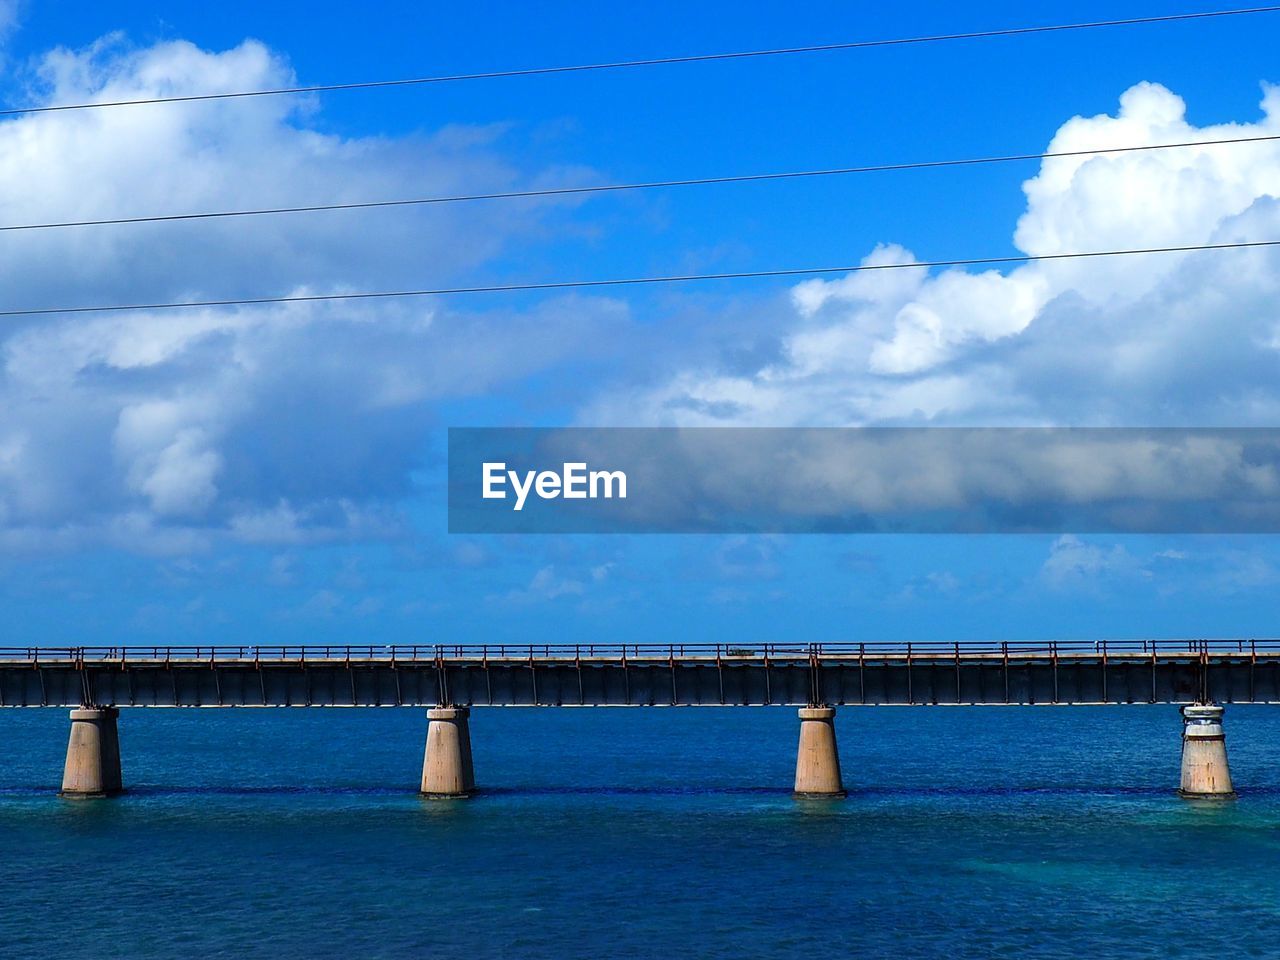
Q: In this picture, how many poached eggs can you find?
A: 0